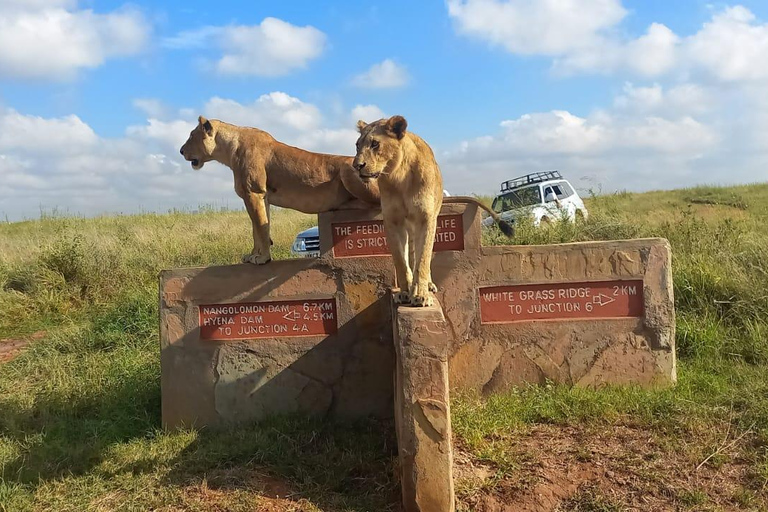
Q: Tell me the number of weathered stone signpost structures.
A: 1